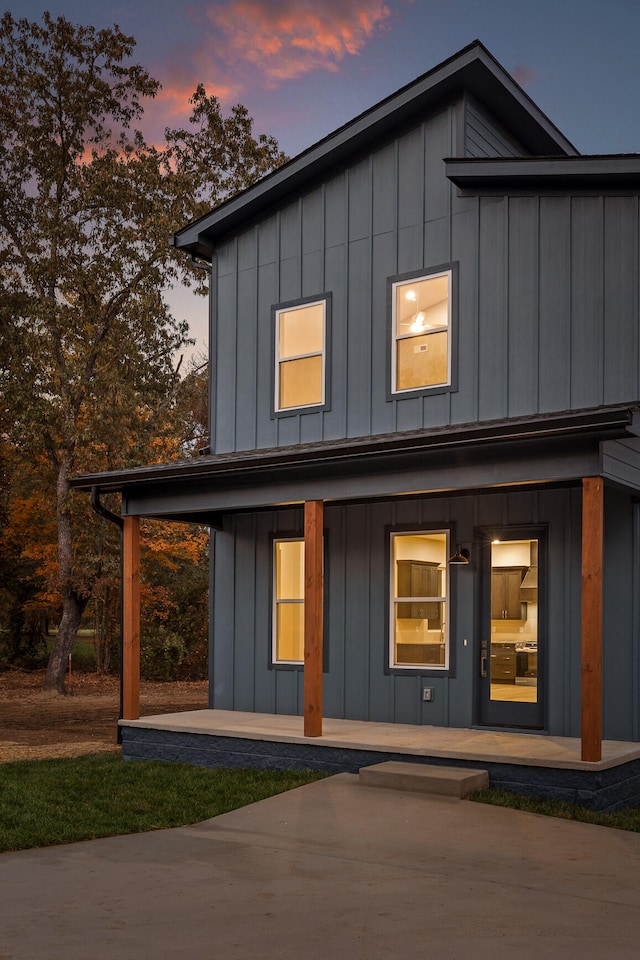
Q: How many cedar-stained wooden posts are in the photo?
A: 3